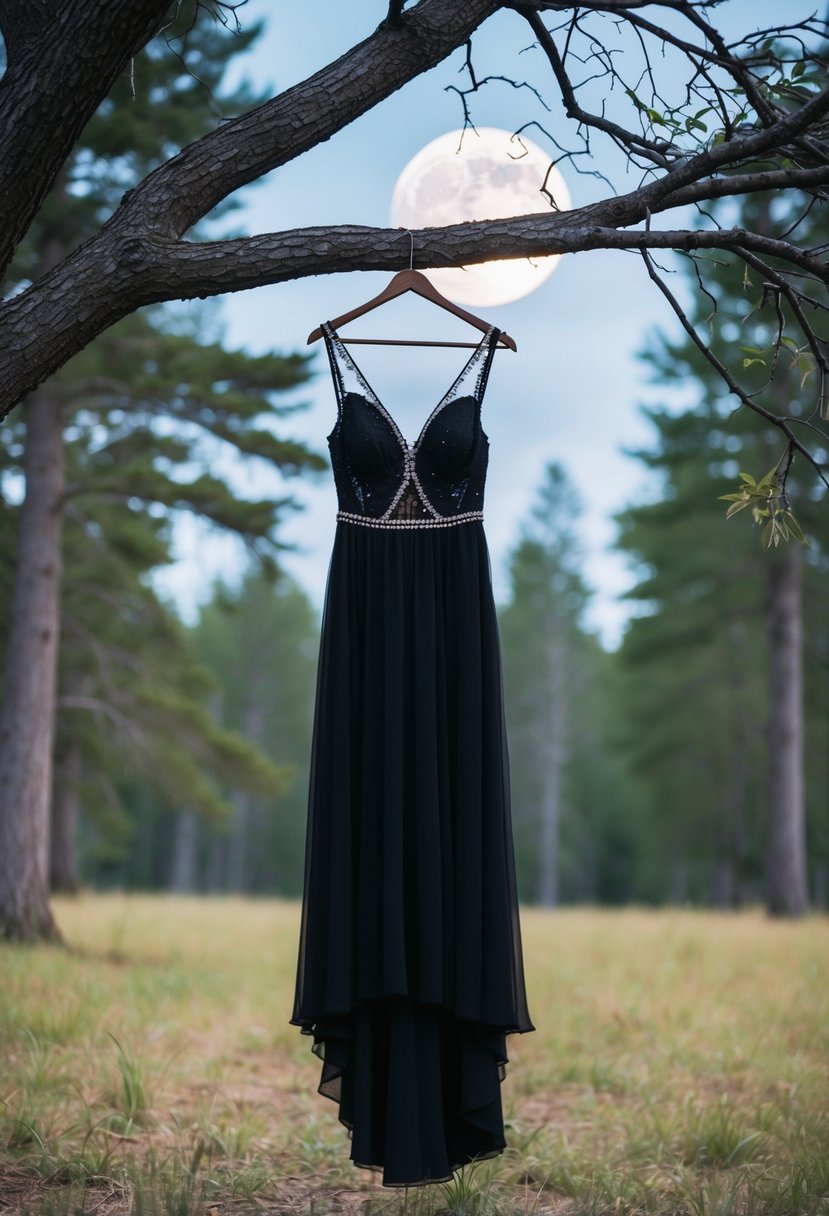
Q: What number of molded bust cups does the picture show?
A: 2